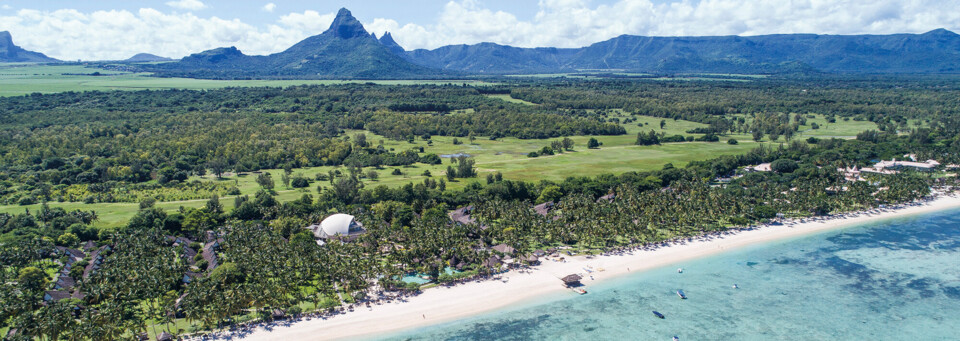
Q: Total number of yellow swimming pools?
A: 0